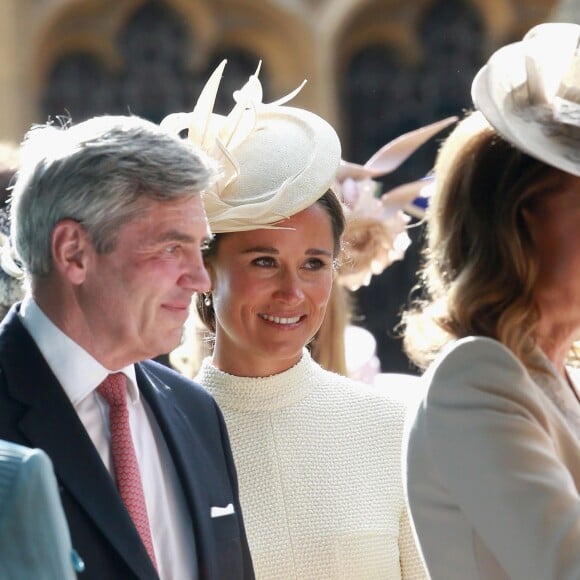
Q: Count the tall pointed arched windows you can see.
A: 2